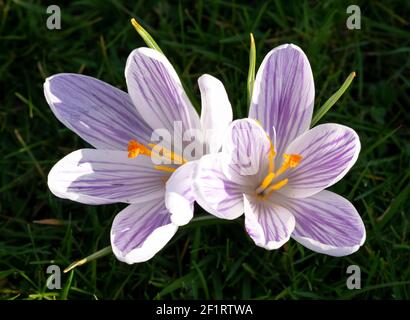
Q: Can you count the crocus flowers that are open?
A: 2